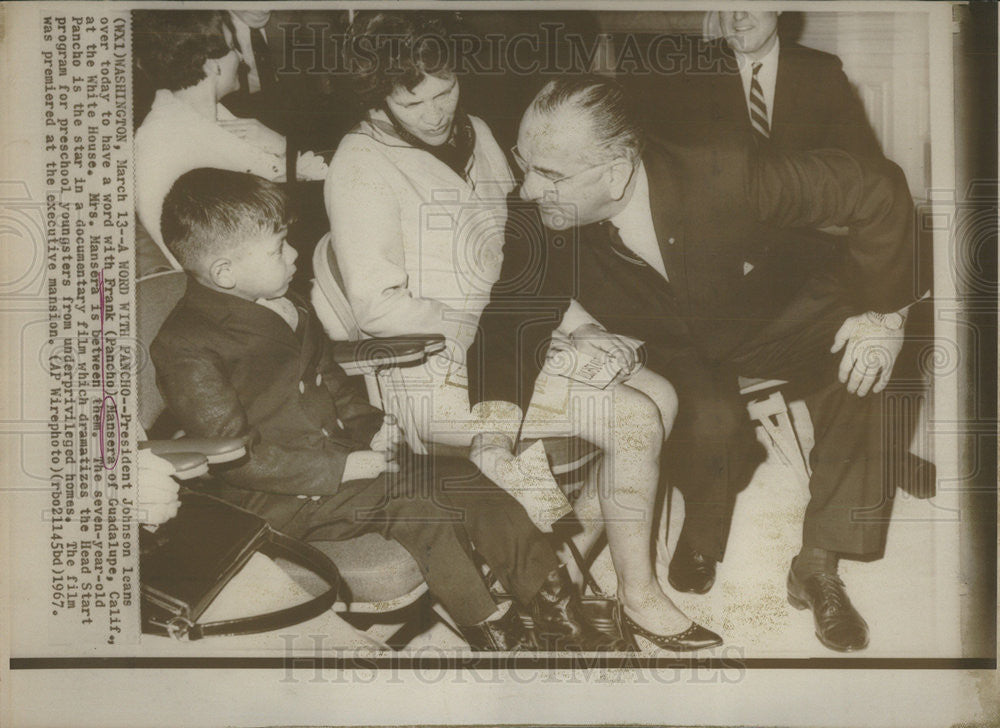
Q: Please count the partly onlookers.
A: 3